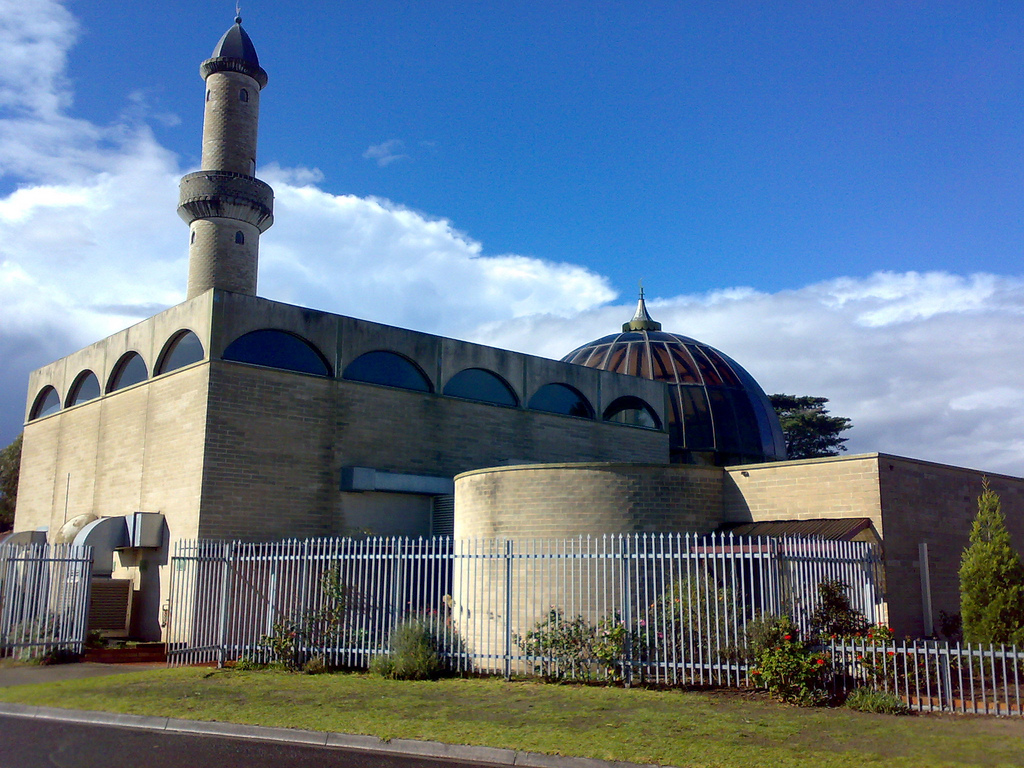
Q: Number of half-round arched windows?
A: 9